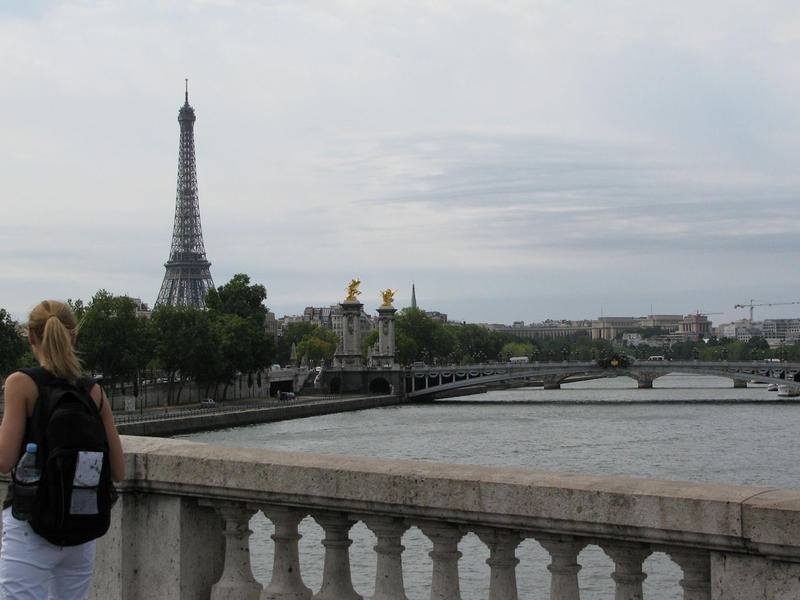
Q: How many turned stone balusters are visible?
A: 9